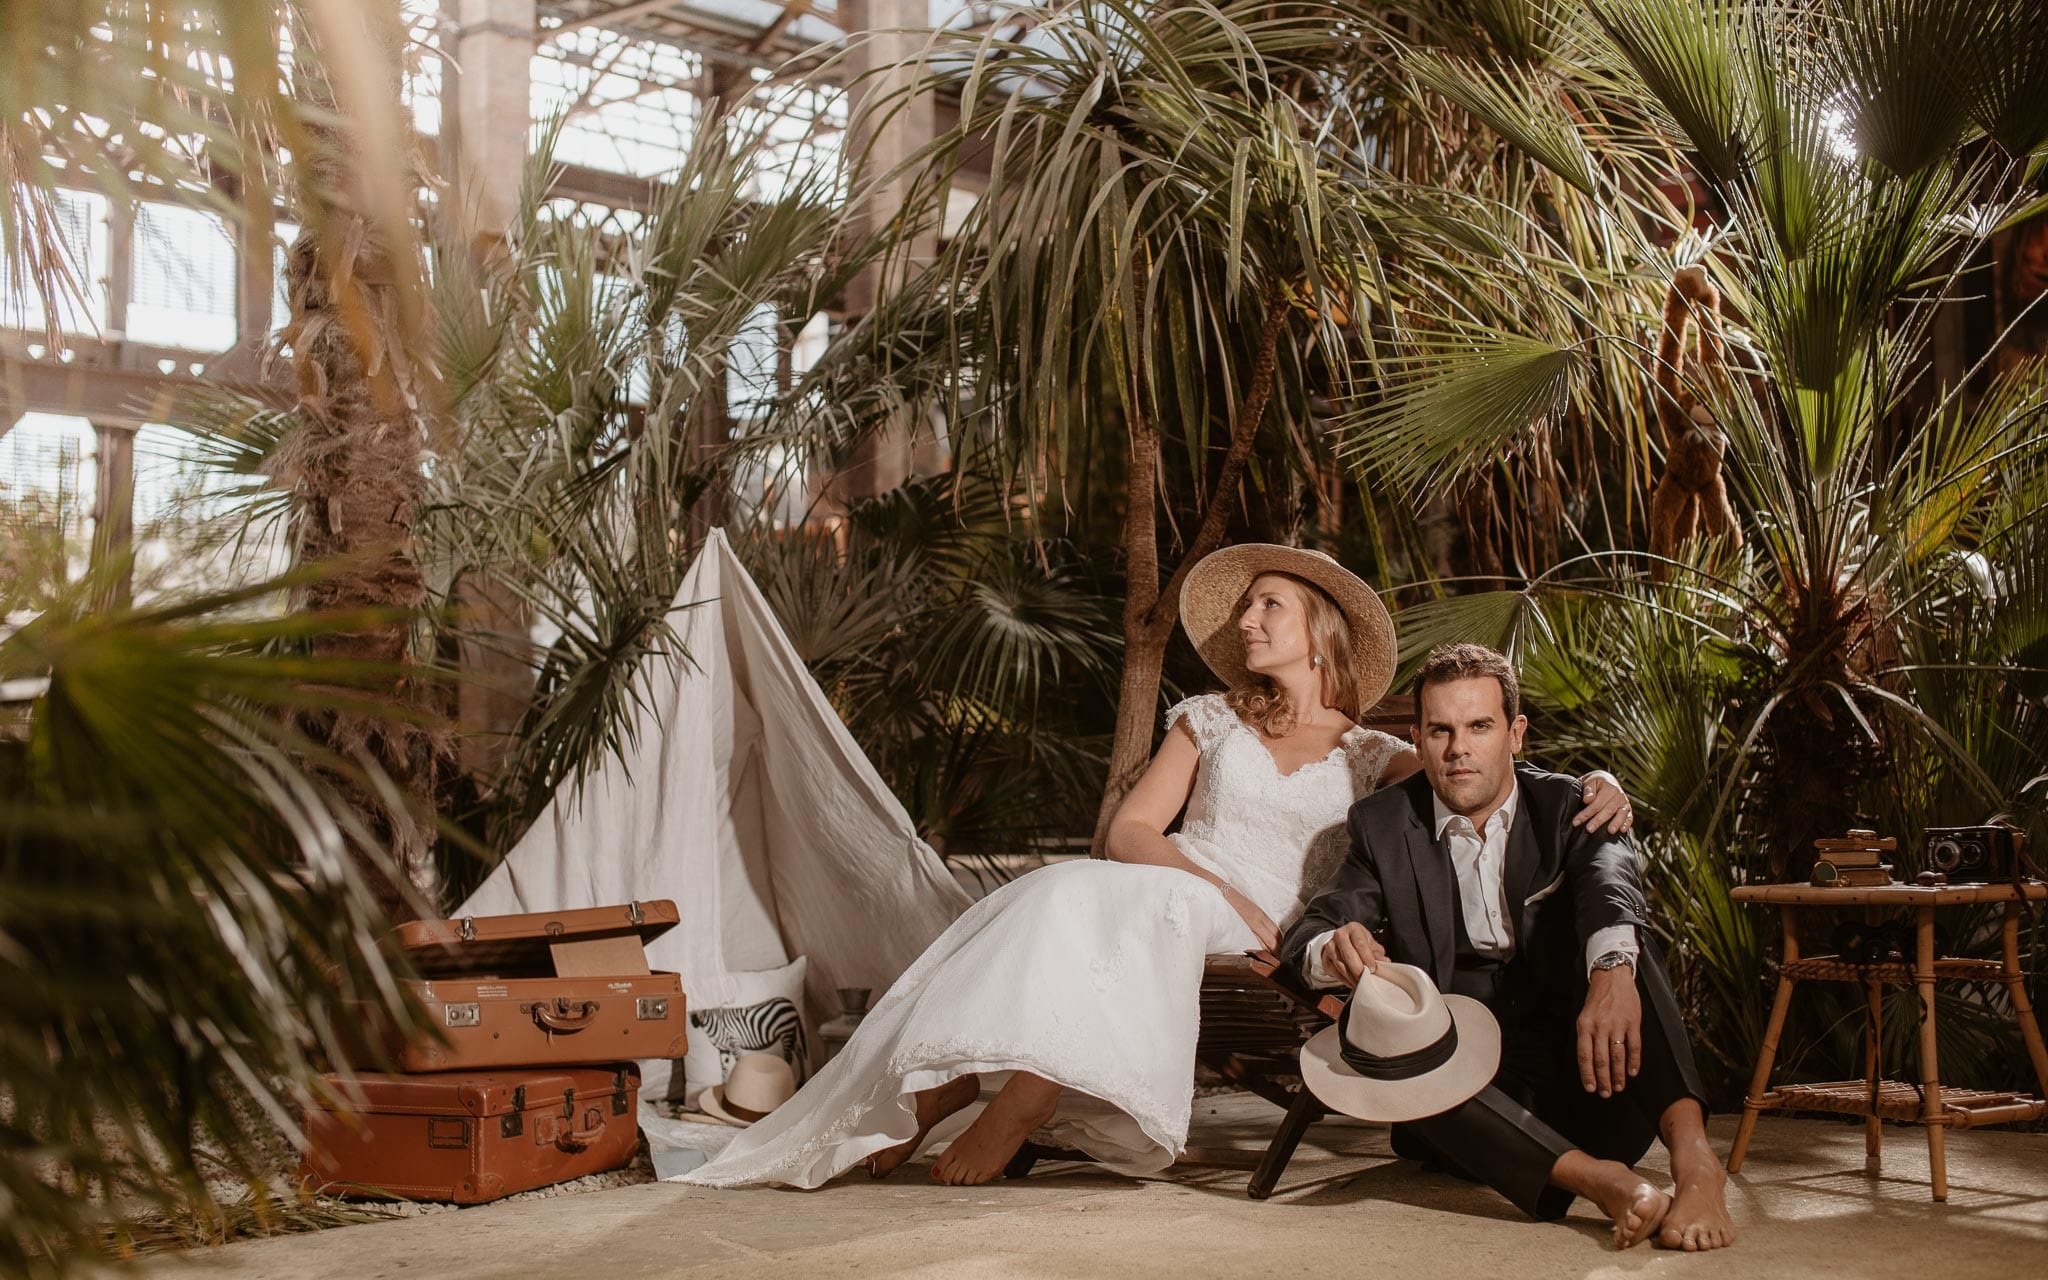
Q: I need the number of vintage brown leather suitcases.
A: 2